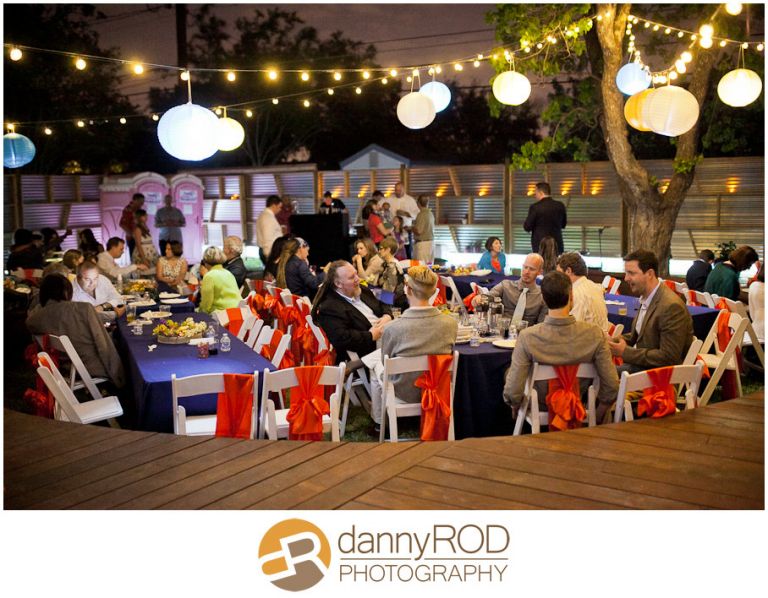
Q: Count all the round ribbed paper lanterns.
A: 10